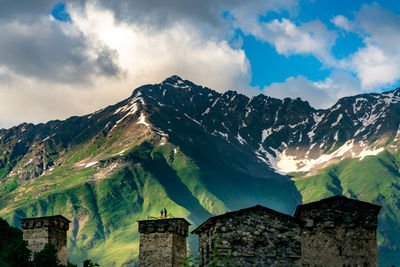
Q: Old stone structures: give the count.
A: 4